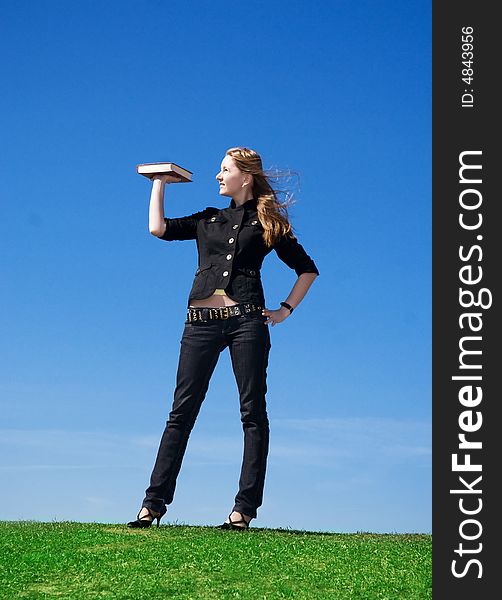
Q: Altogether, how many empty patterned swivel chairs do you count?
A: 0